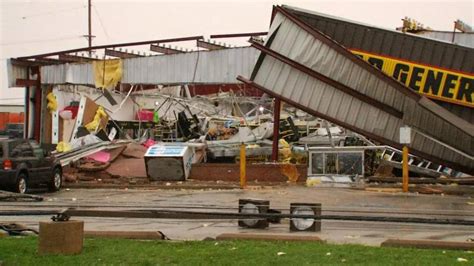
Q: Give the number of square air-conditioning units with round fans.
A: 2